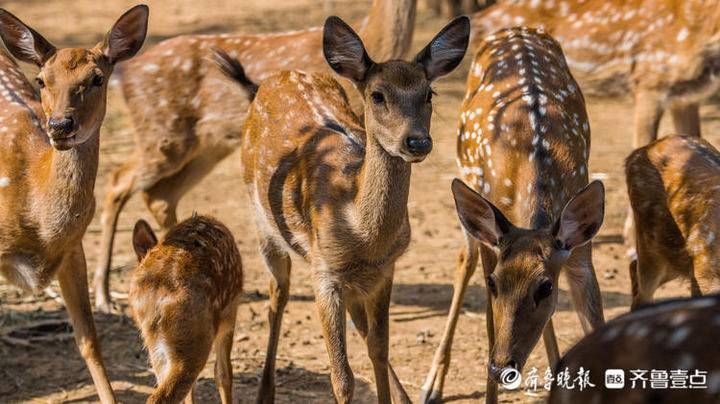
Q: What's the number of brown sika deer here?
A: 8